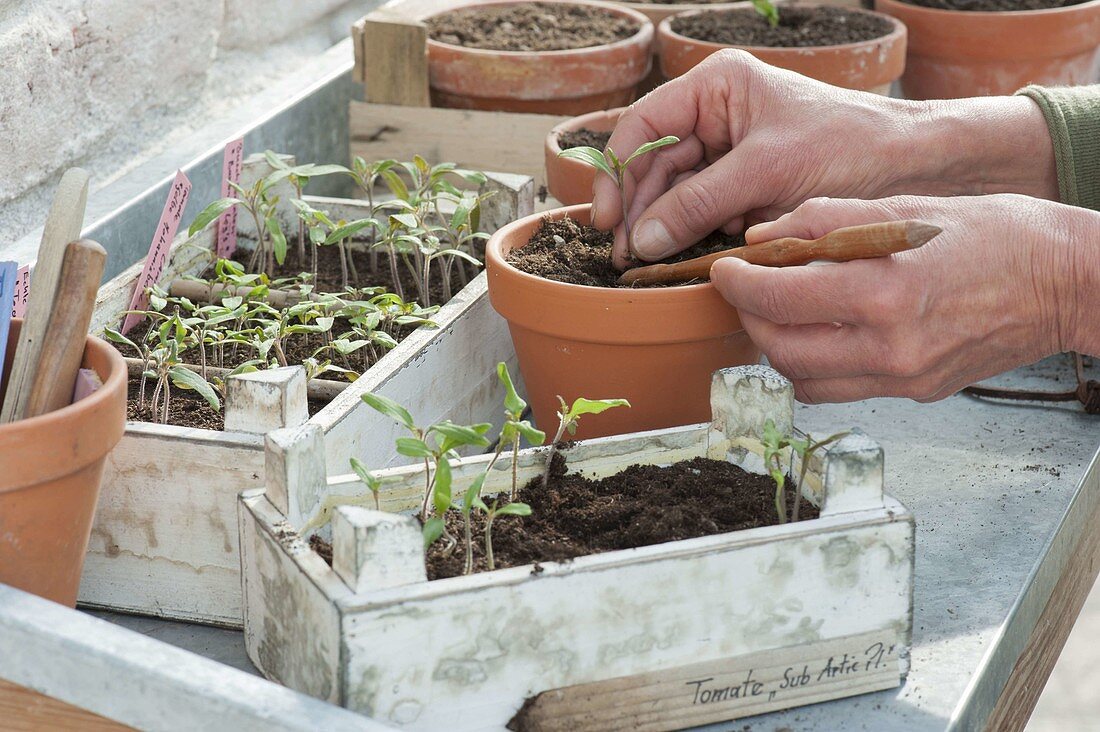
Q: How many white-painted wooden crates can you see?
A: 2